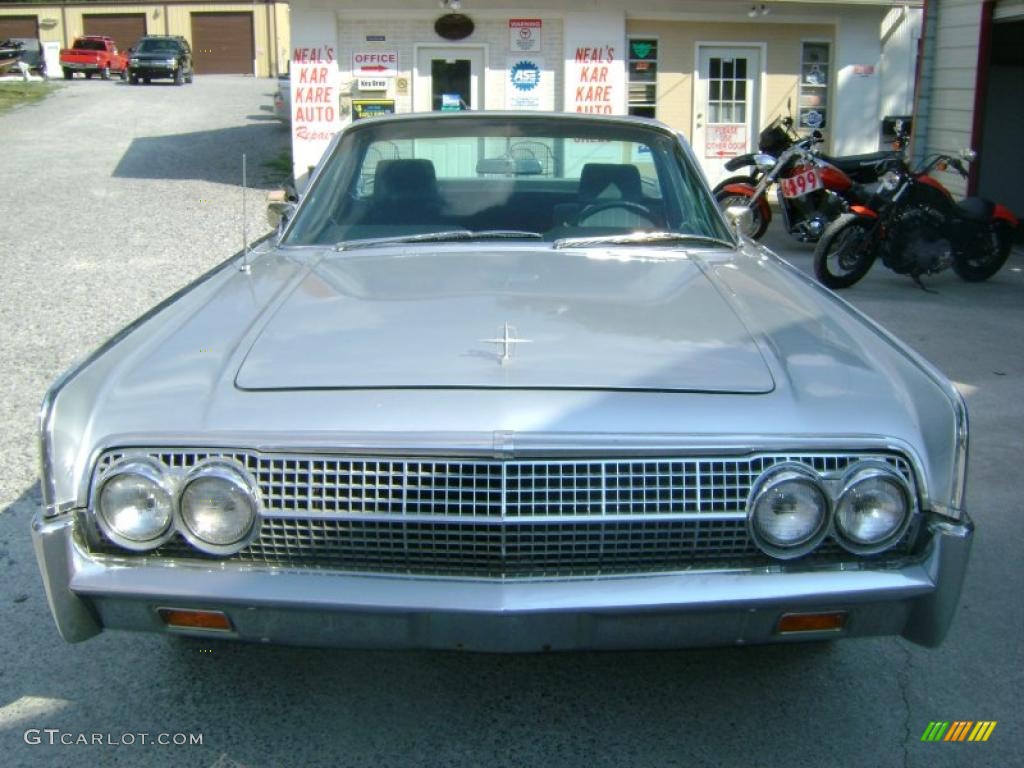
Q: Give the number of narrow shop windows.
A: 2